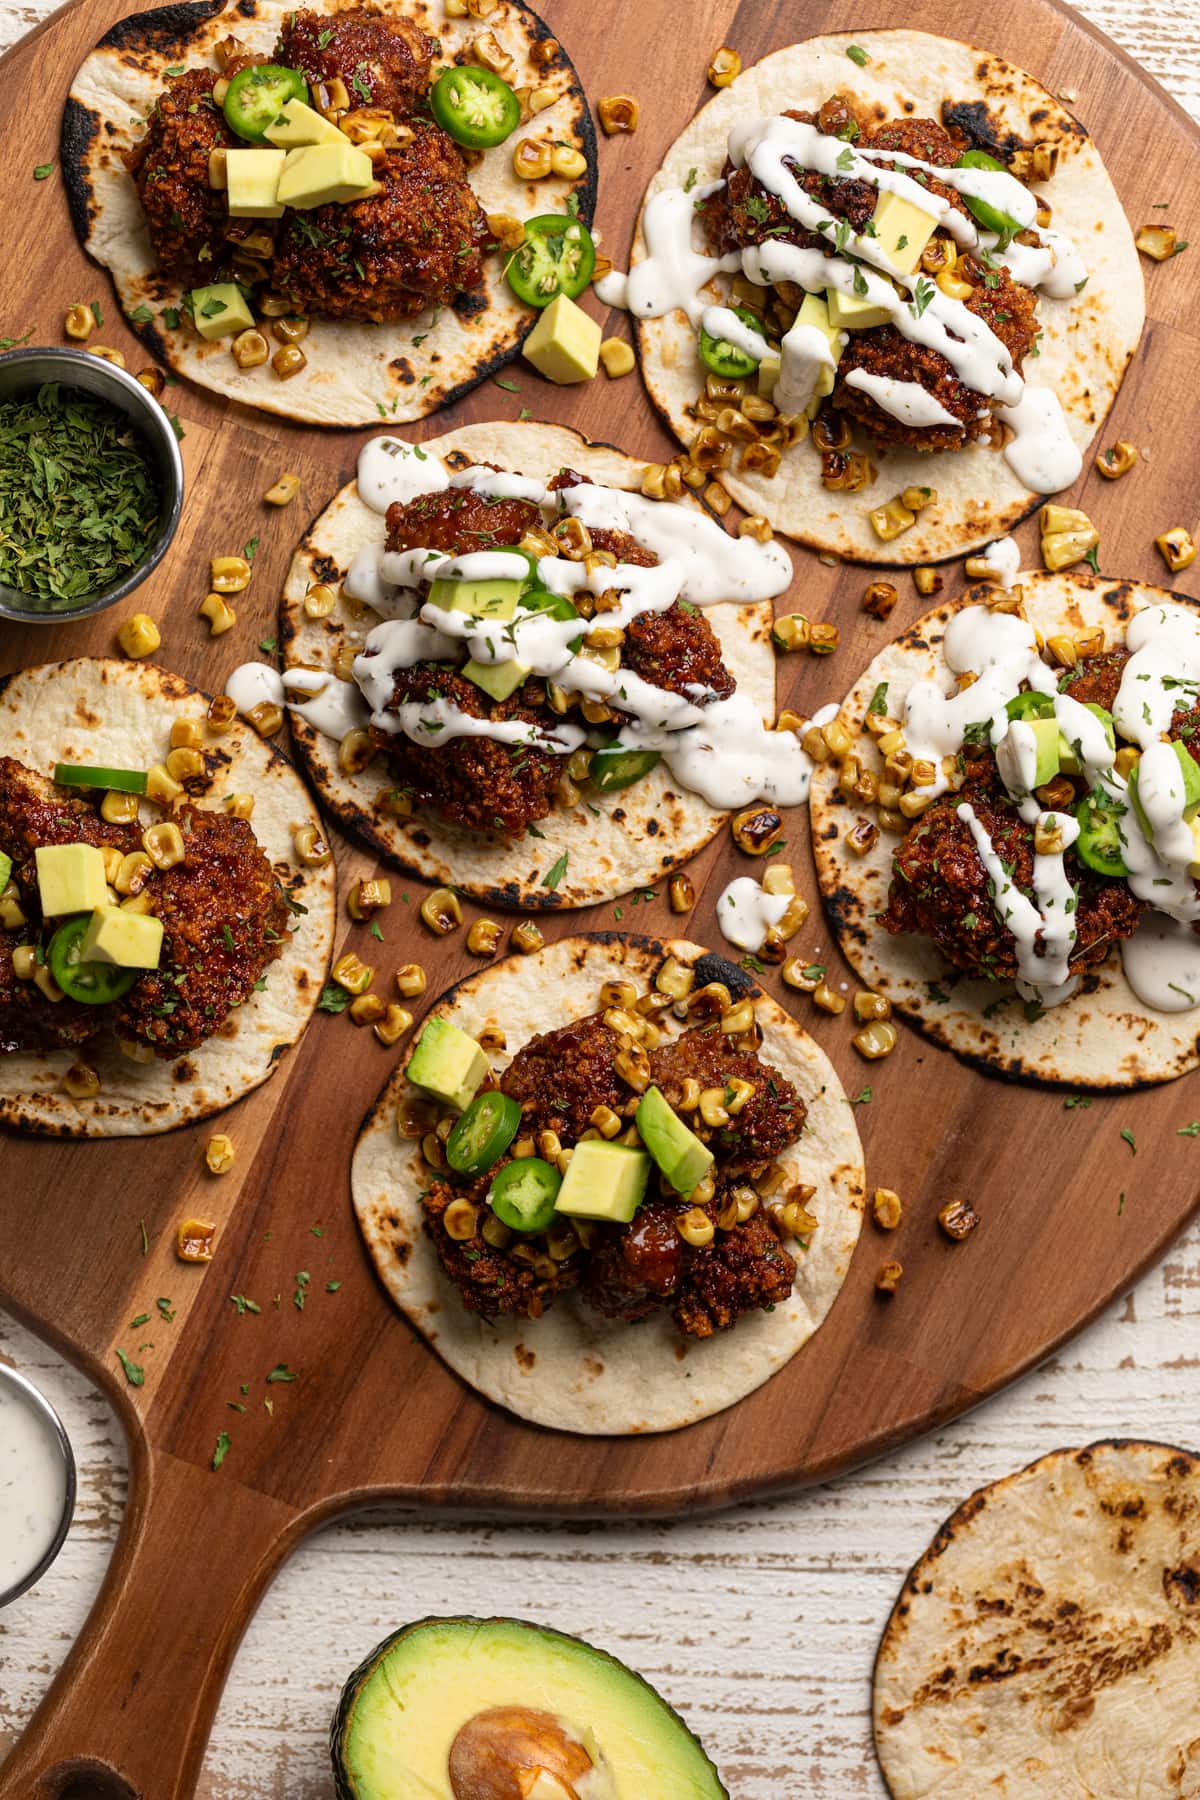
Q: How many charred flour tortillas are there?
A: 7